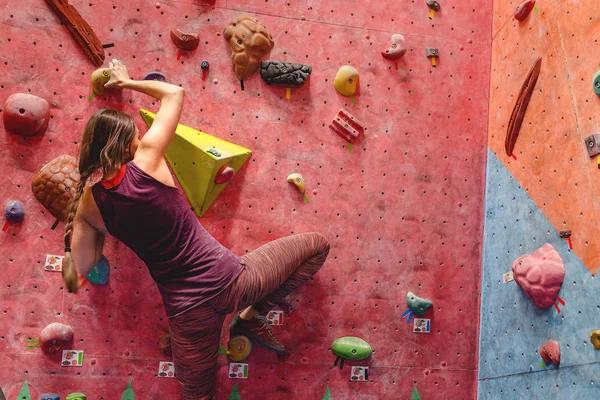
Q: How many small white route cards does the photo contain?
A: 8